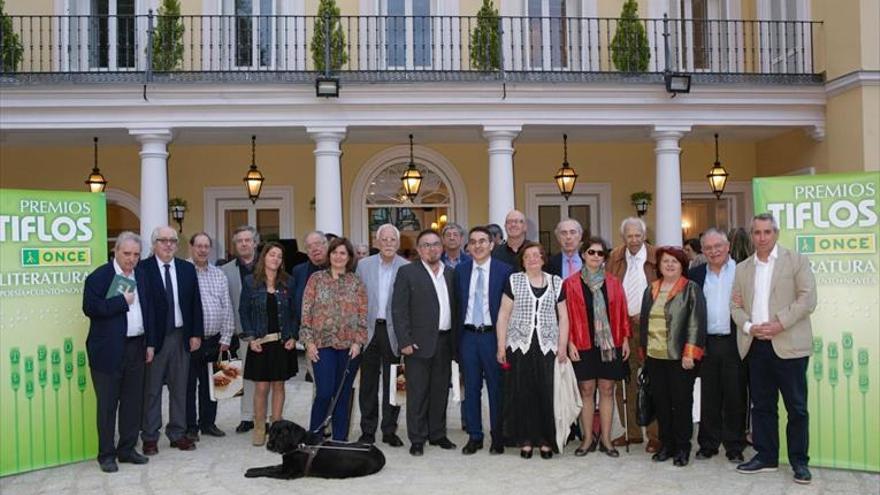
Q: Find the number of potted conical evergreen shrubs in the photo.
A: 5